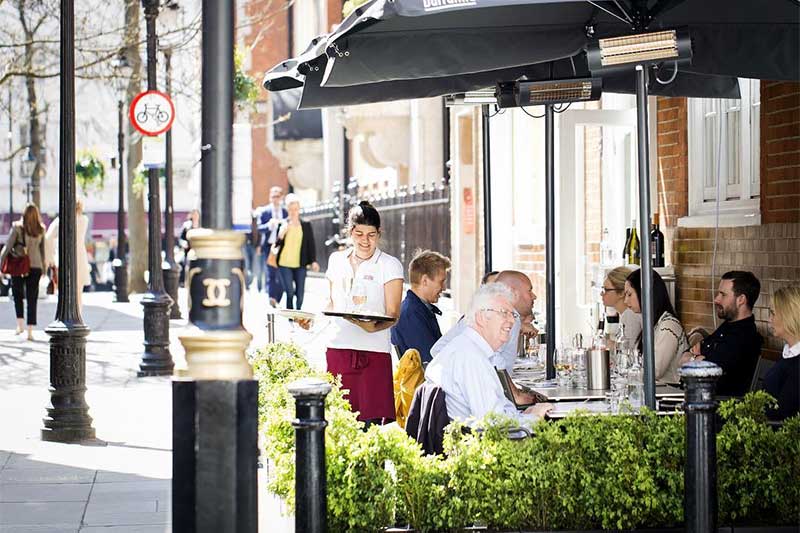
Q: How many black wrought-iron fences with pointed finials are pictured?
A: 1